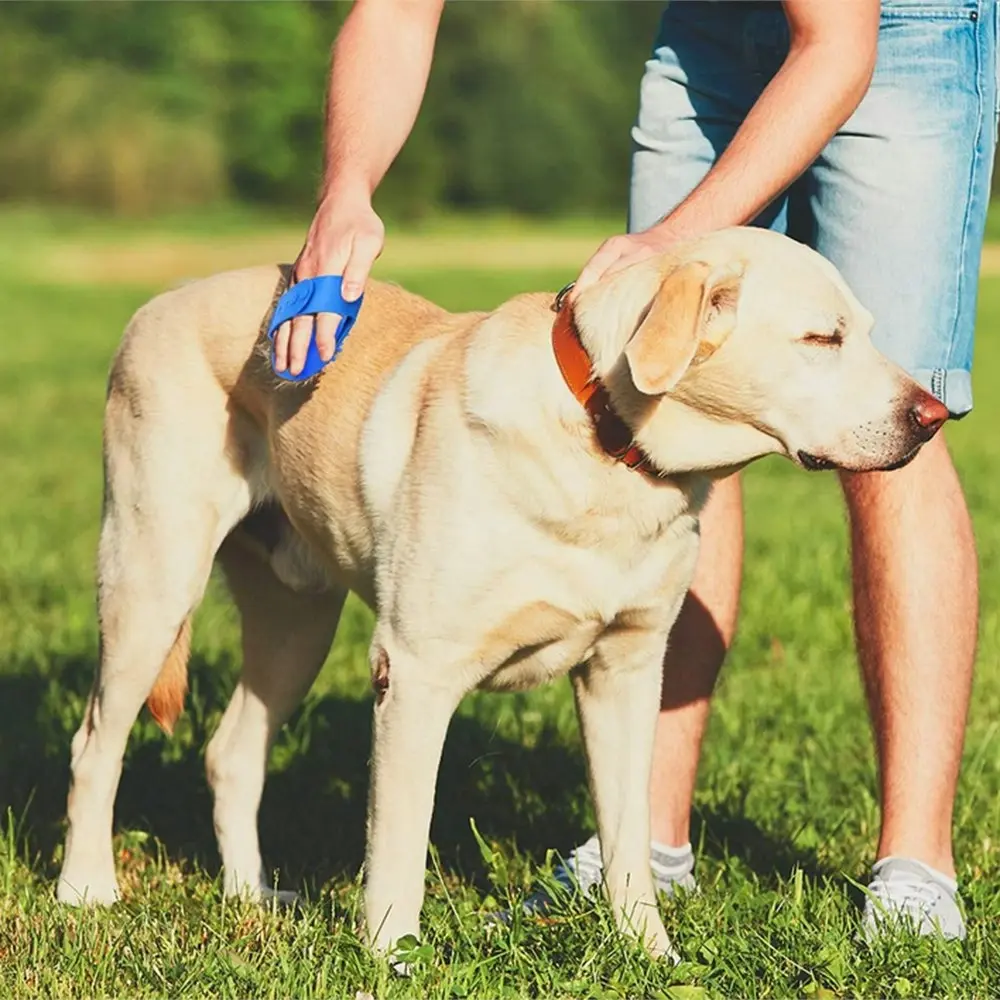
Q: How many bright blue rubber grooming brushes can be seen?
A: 1